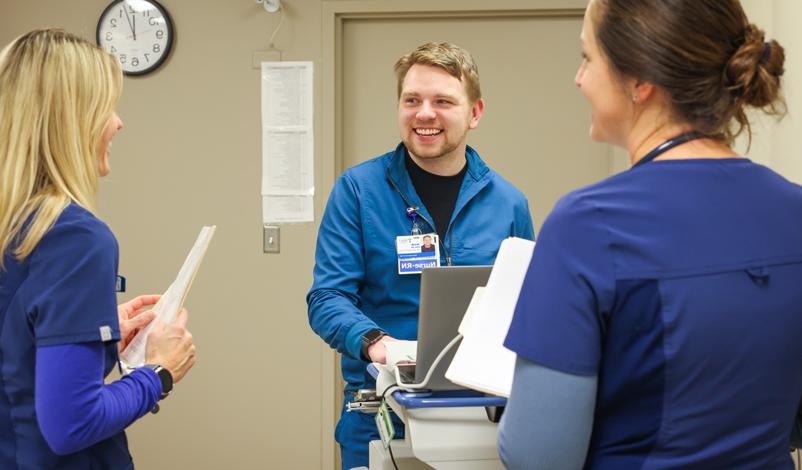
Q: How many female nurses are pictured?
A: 2